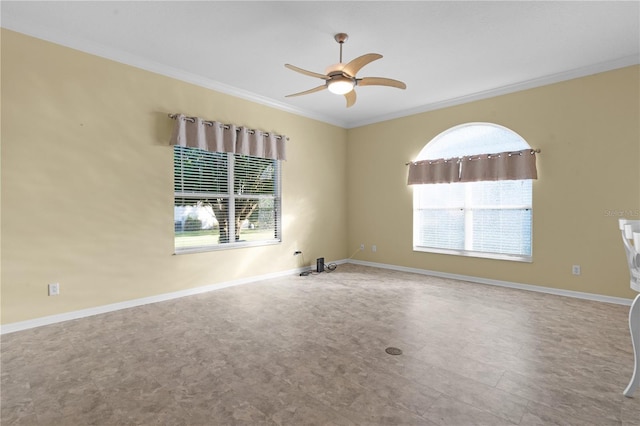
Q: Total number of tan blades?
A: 5